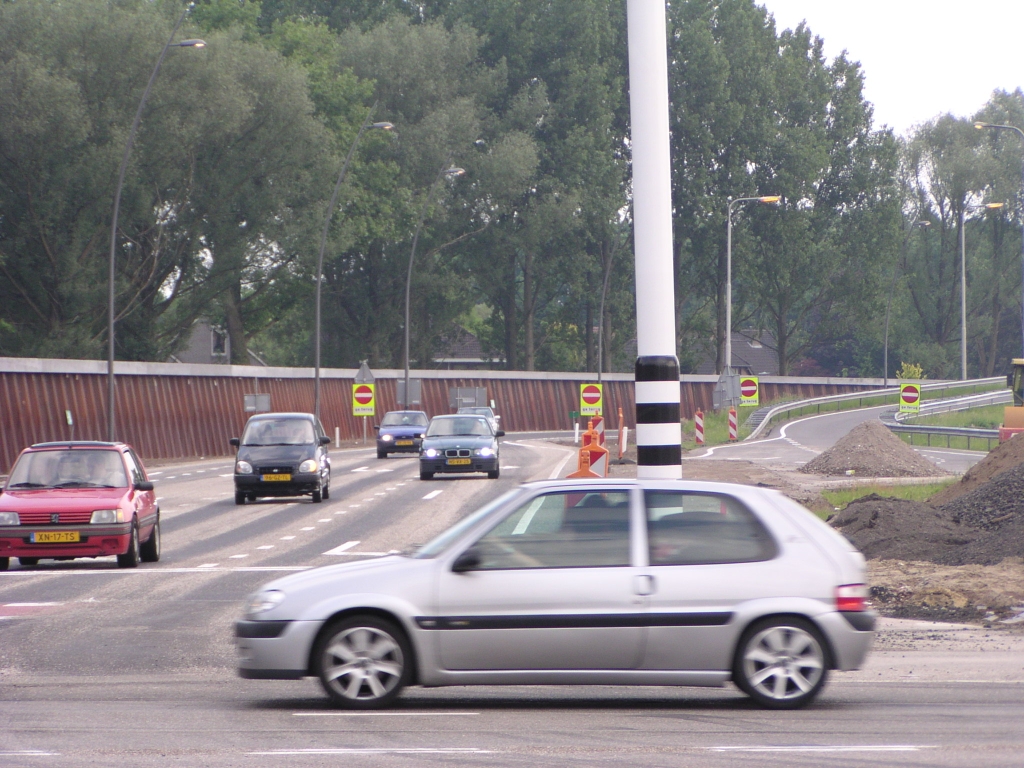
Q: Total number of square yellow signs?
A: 4